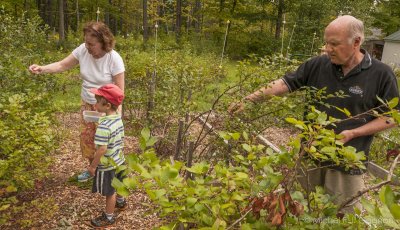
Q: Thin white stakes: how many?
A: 6